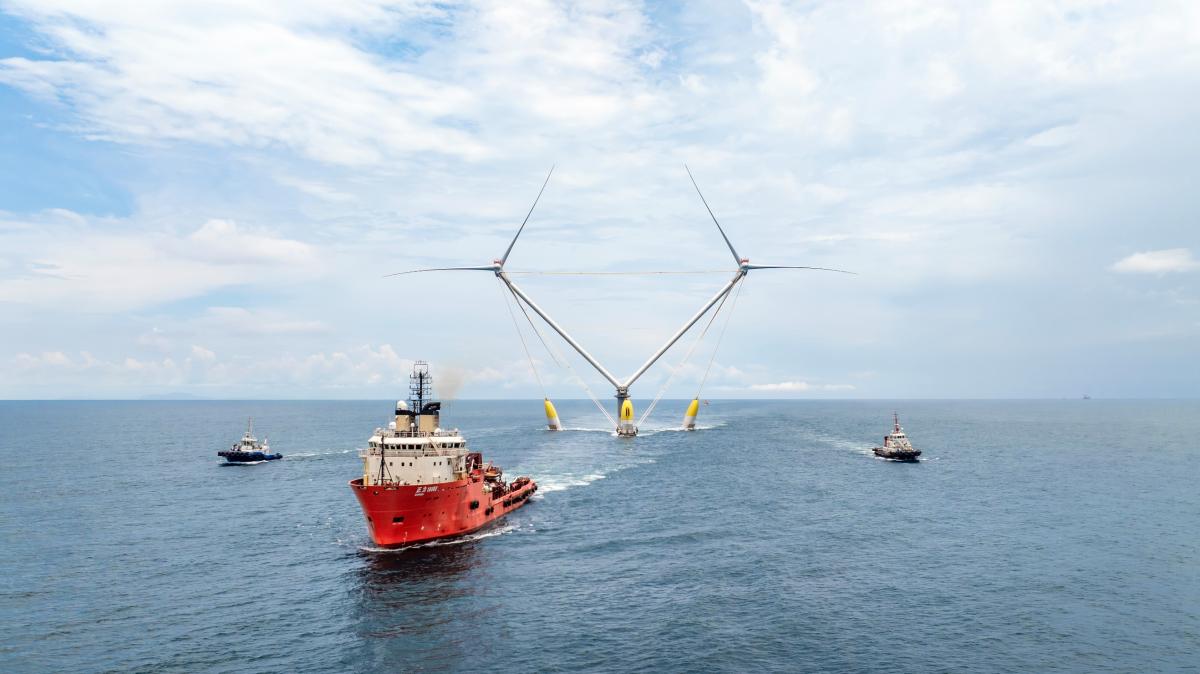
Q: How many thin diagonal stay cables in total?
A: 4